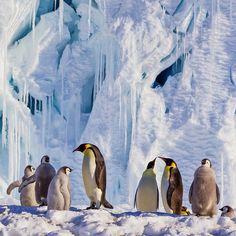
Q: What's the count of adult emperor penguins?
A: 3